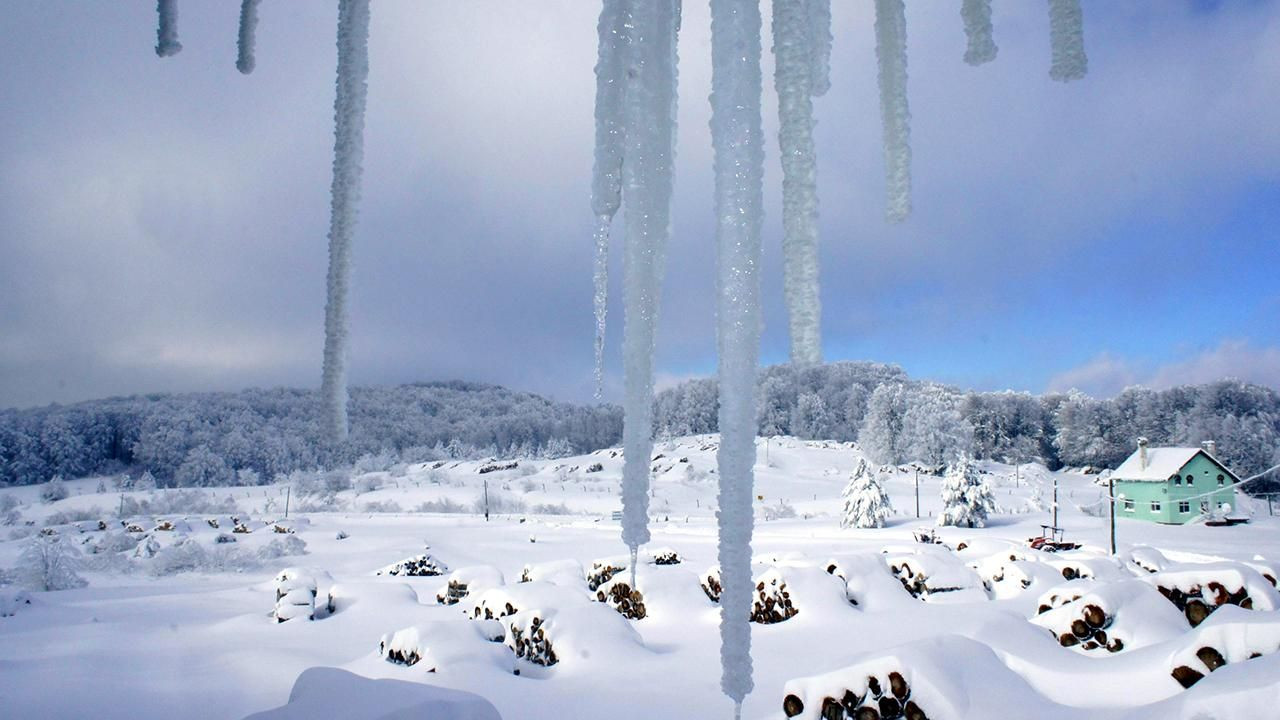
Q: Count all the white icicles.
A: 11